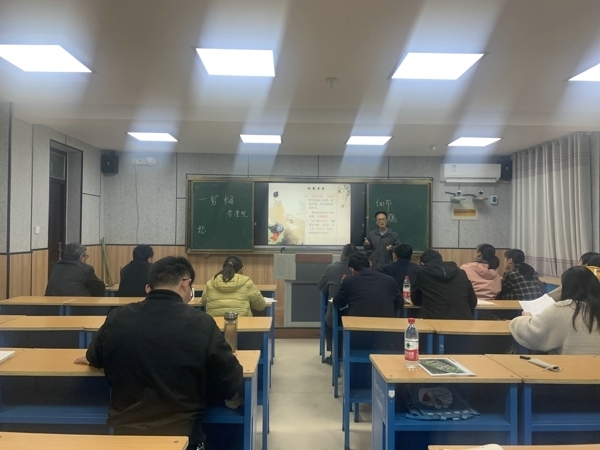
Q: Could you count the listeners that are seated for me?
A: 12